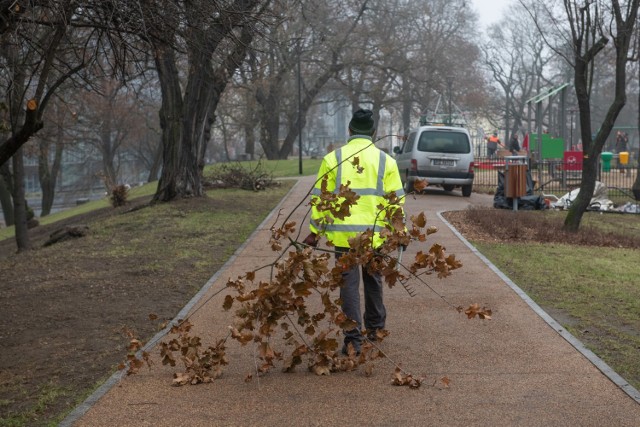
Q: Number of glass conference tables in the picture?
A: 0